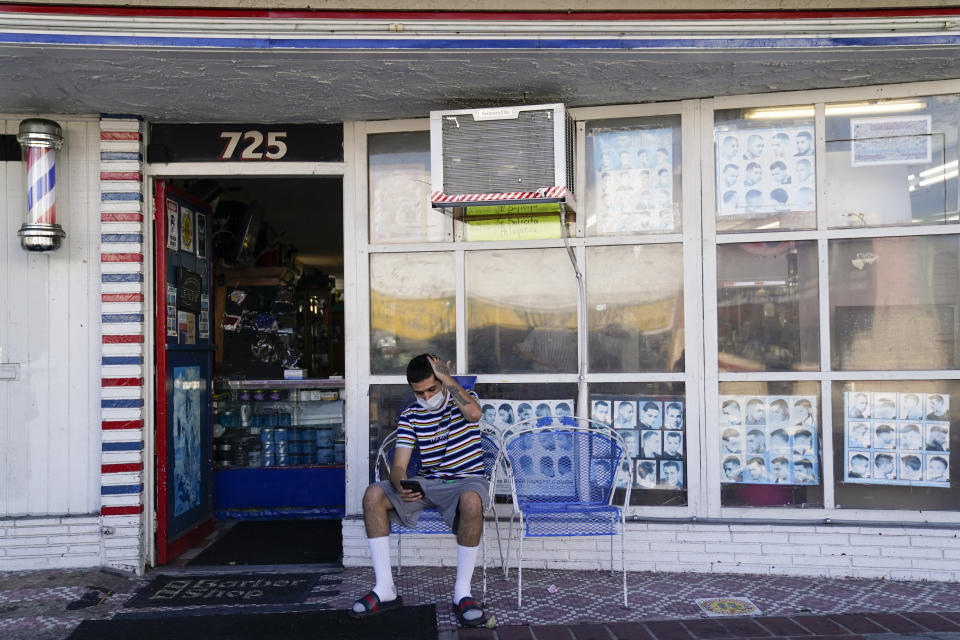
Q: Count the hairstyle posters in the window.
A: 6